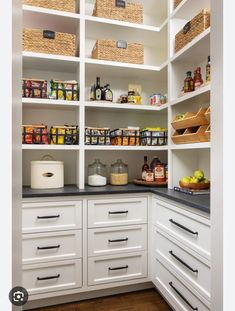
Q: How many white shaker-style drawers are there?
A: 9